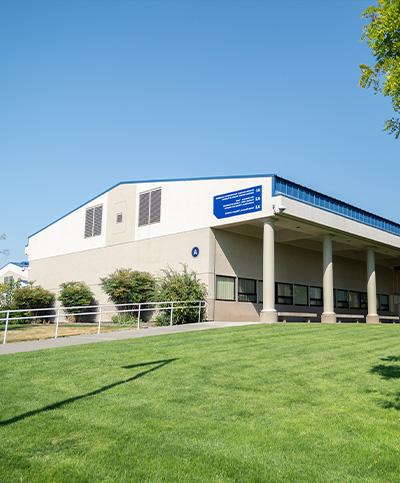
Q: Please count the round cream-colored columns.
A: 3